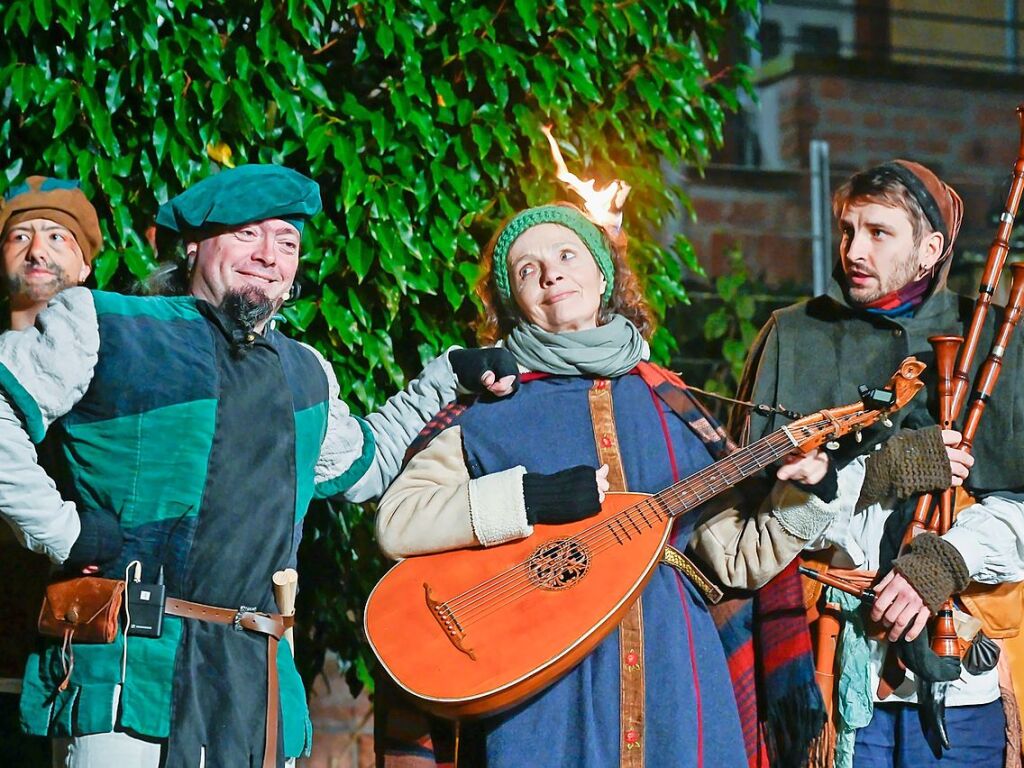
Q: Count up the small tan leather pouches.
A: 1